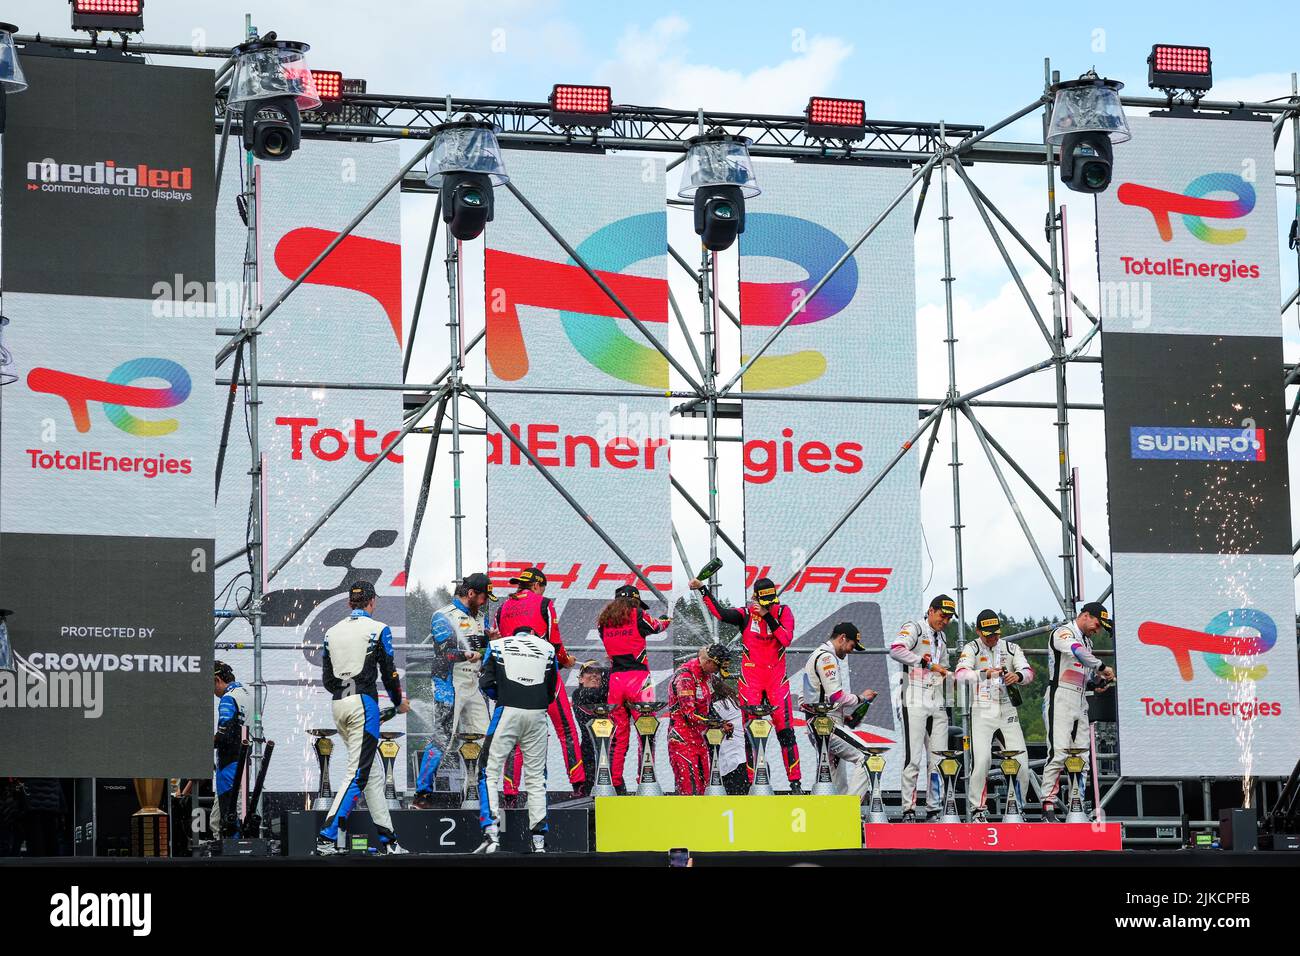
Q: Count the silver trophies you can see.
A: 12